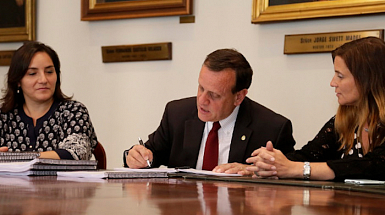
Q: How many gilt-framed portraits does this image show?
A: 3